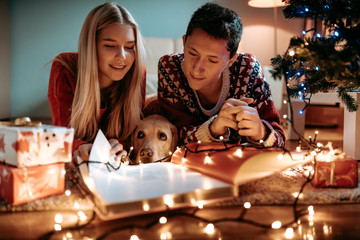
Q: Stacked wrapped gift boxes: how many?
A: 2